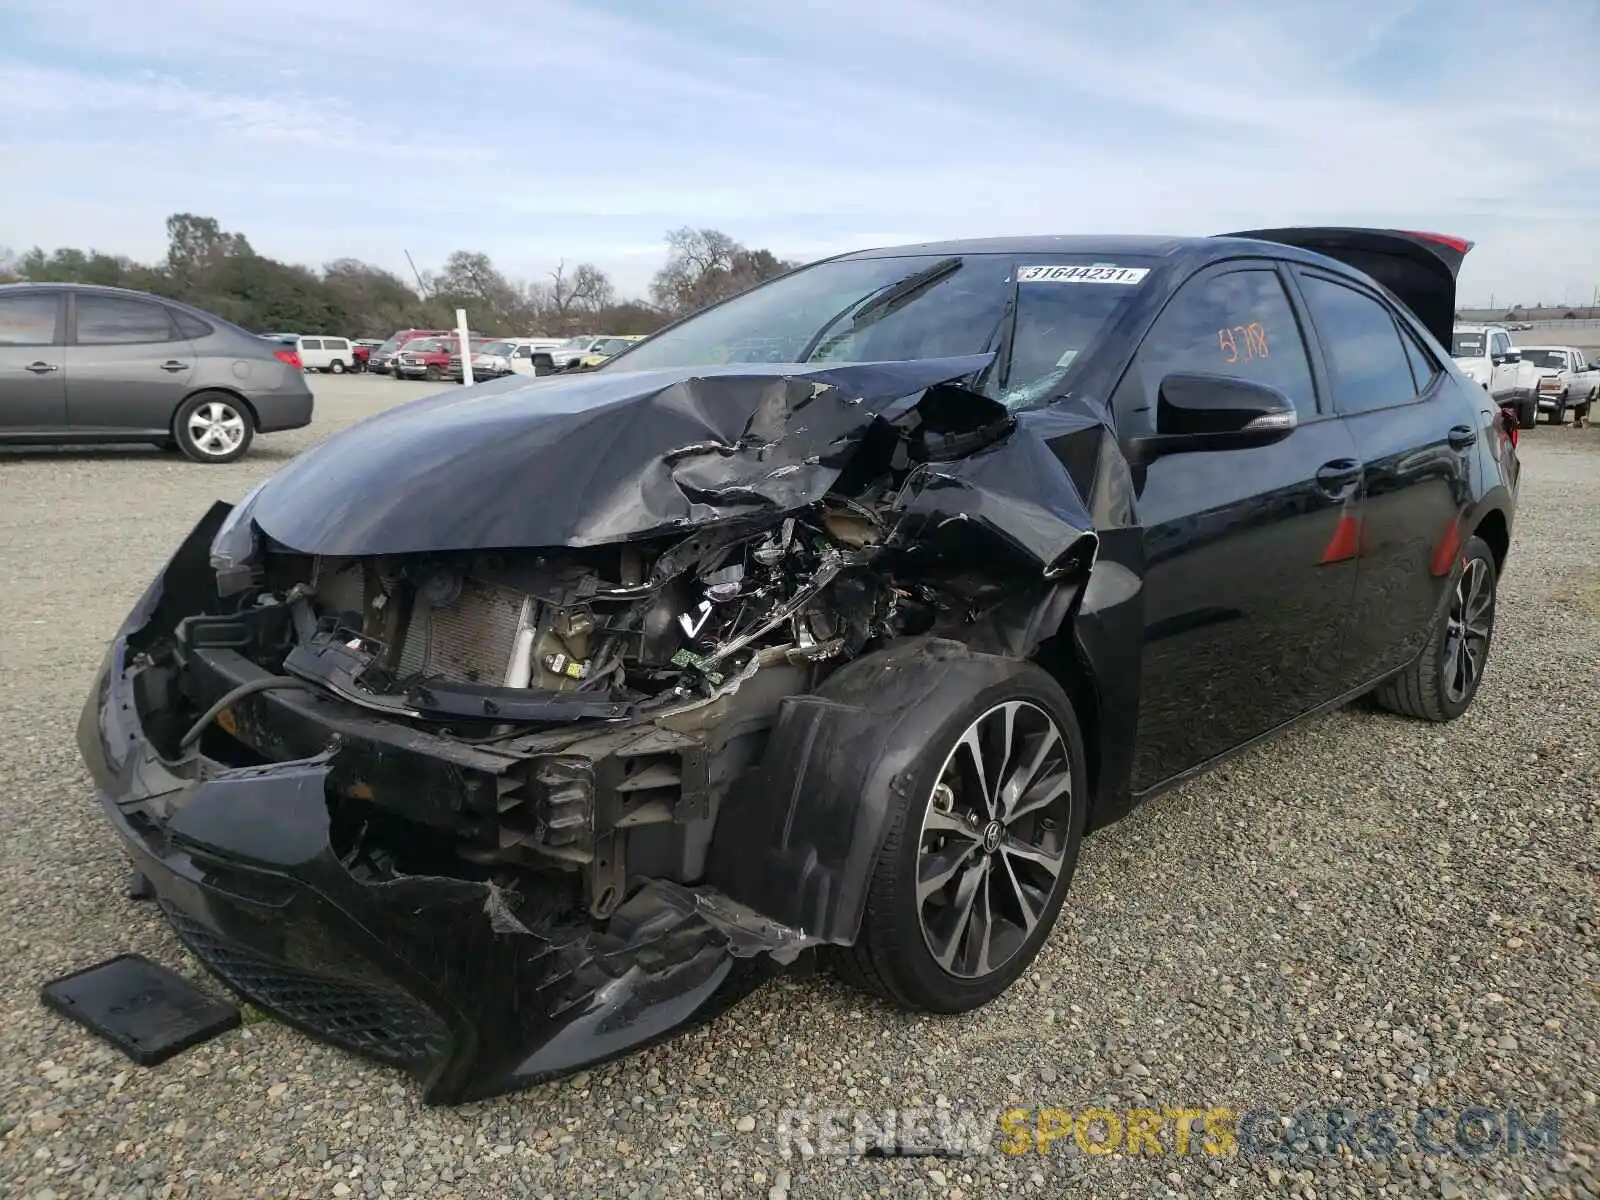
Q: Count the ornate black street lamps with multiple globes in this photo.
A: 0